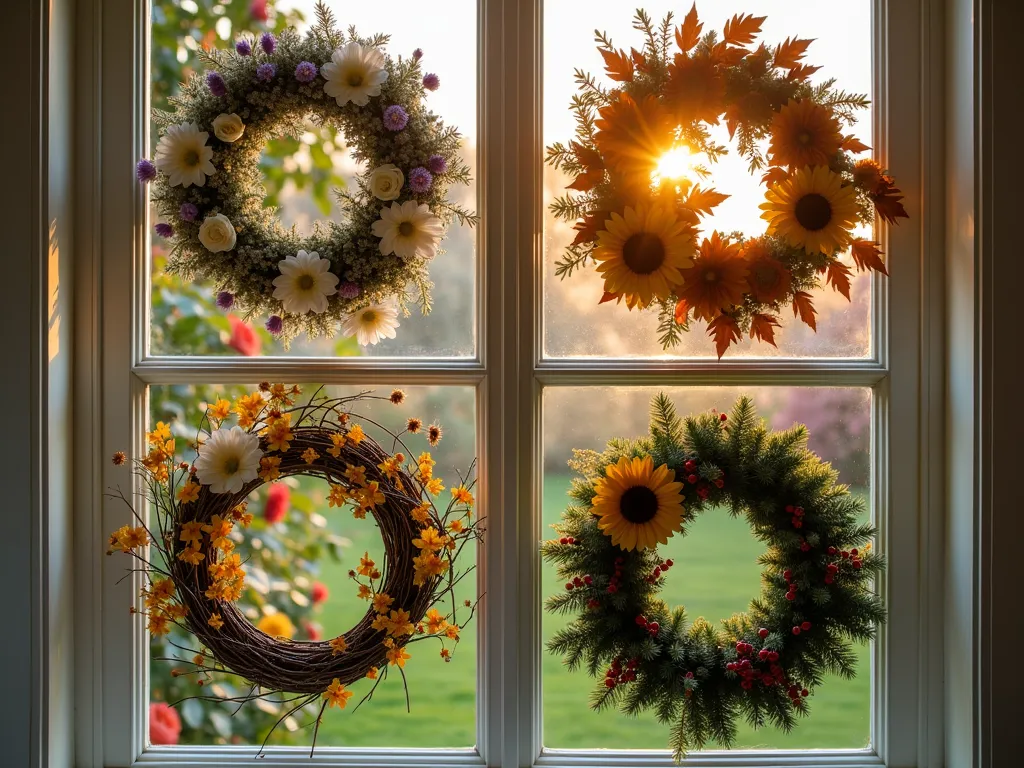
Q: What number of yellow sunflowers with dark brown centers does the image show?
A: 3